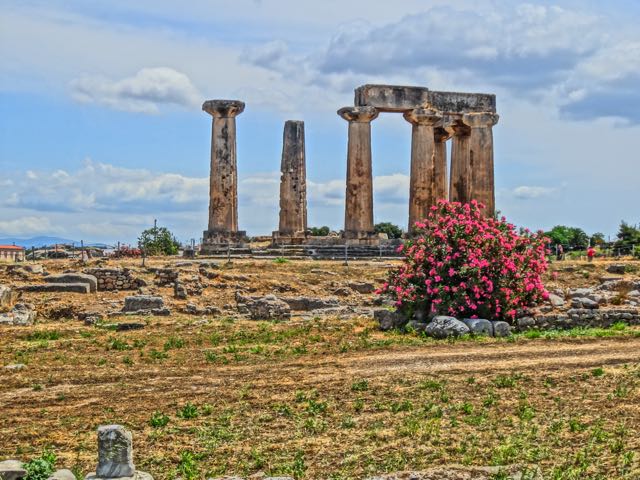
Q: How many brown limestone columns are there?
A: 7